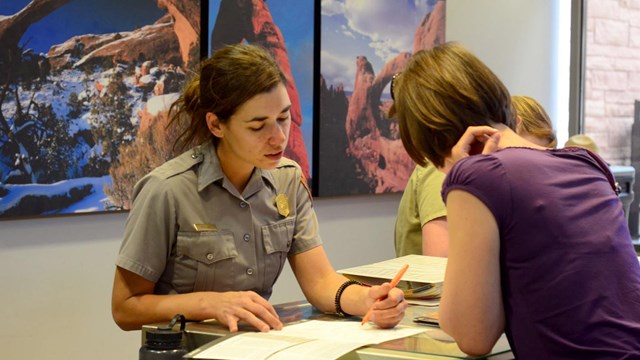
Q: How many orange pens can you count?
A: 1